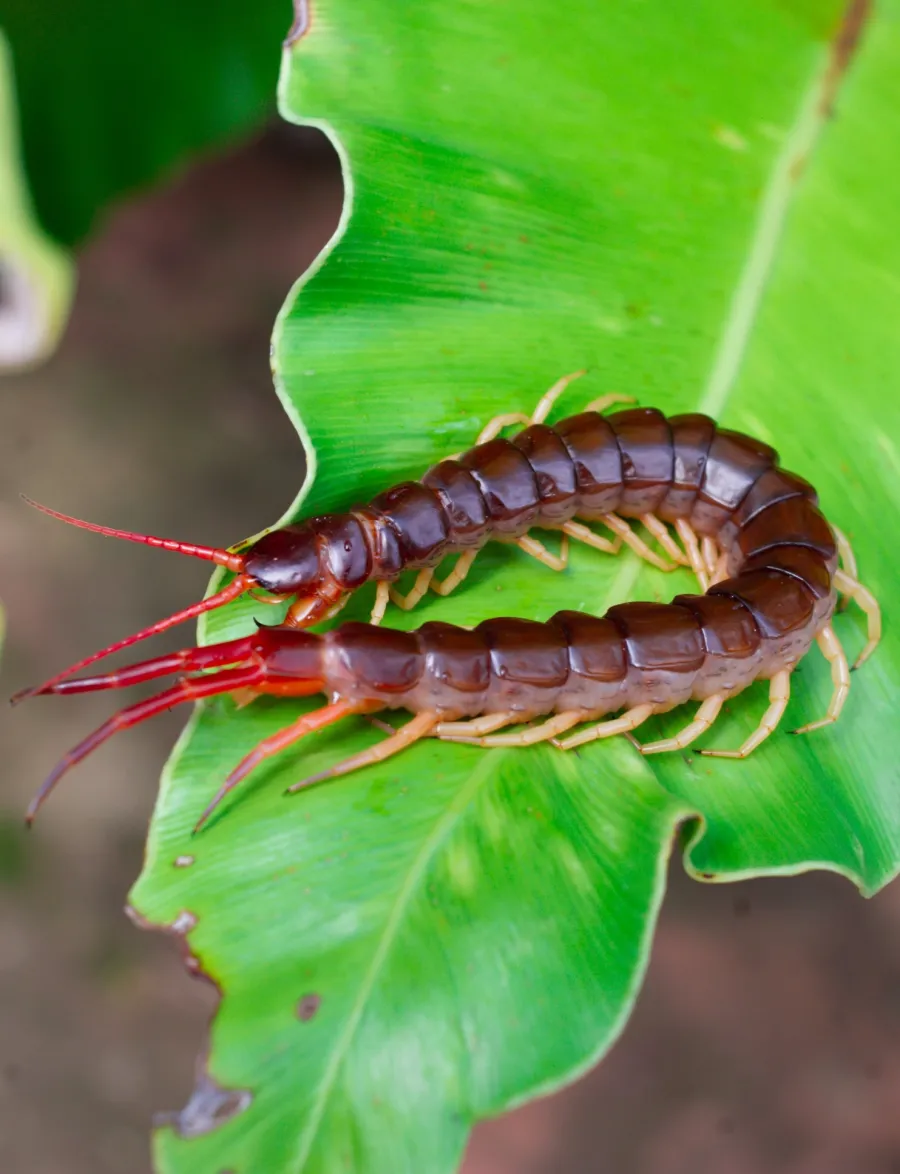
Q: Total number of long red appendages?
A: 4